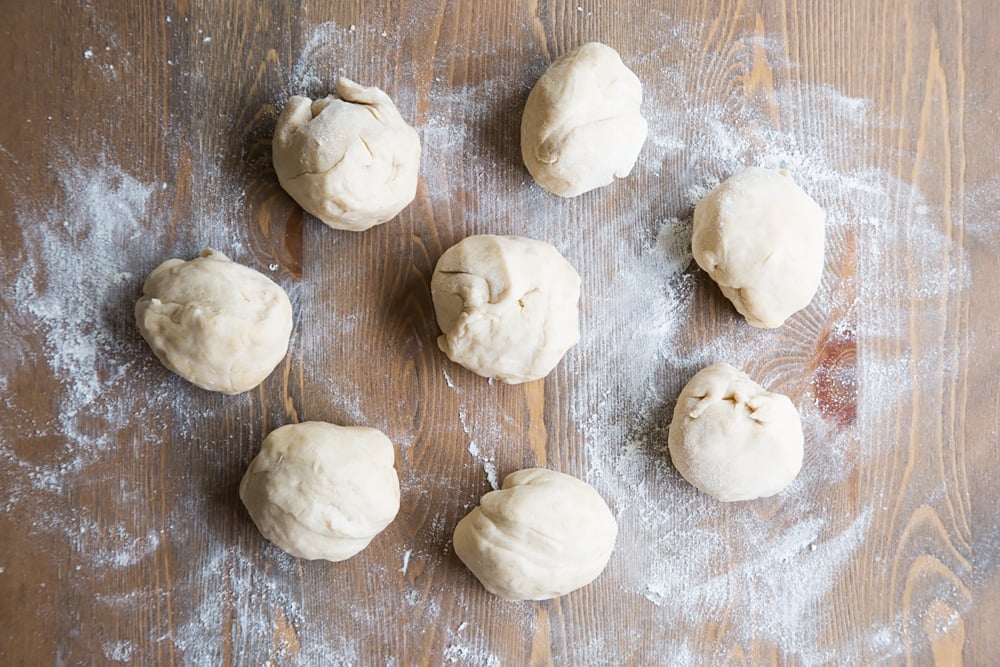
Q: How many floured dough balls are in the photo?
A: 8